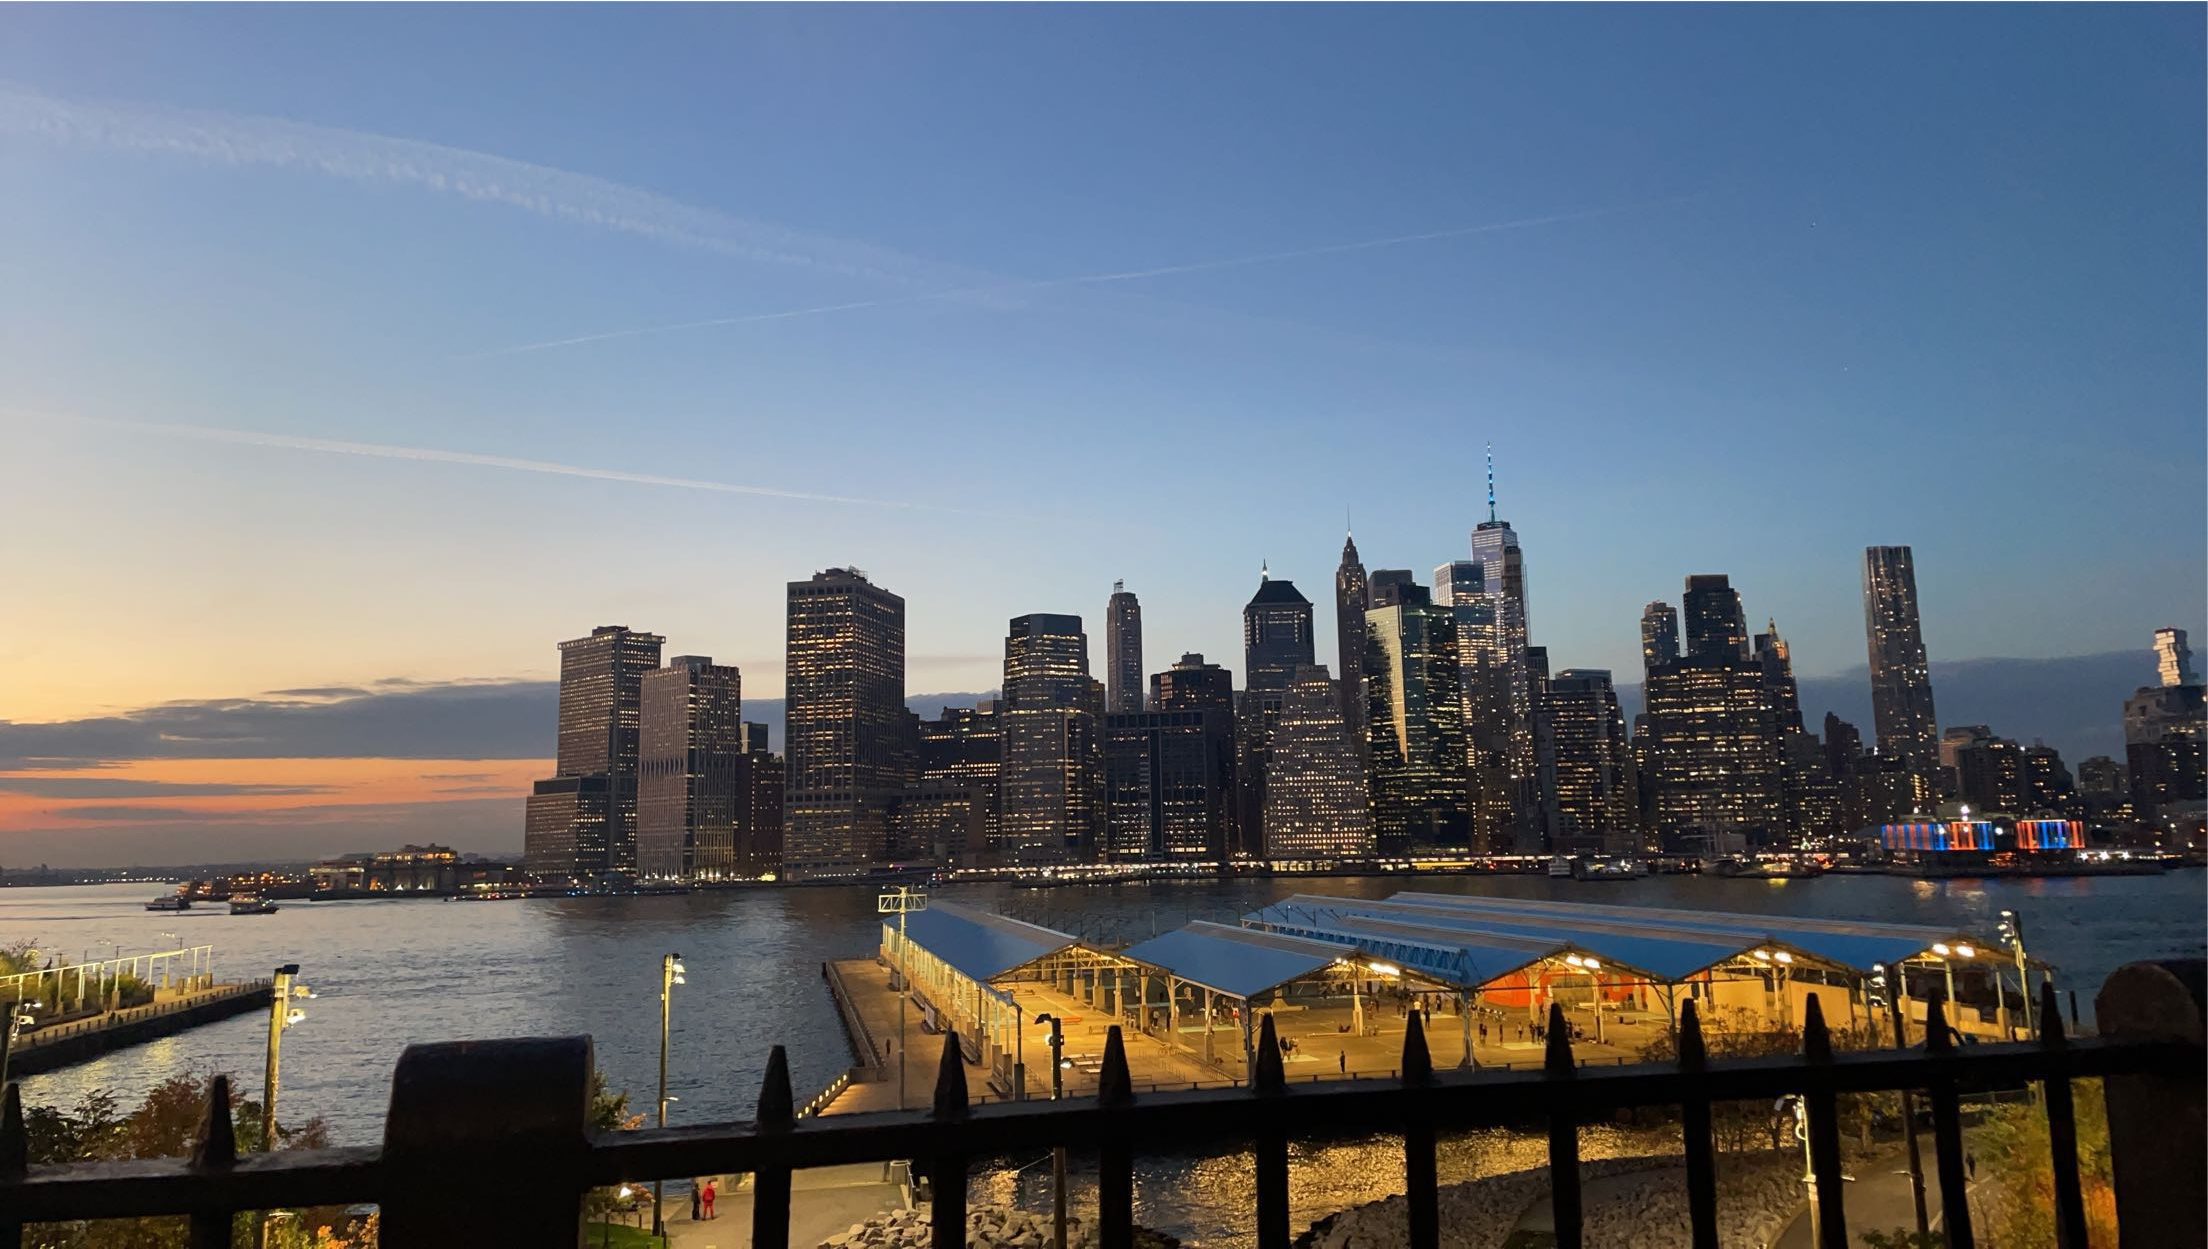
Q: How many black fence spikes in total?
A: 12